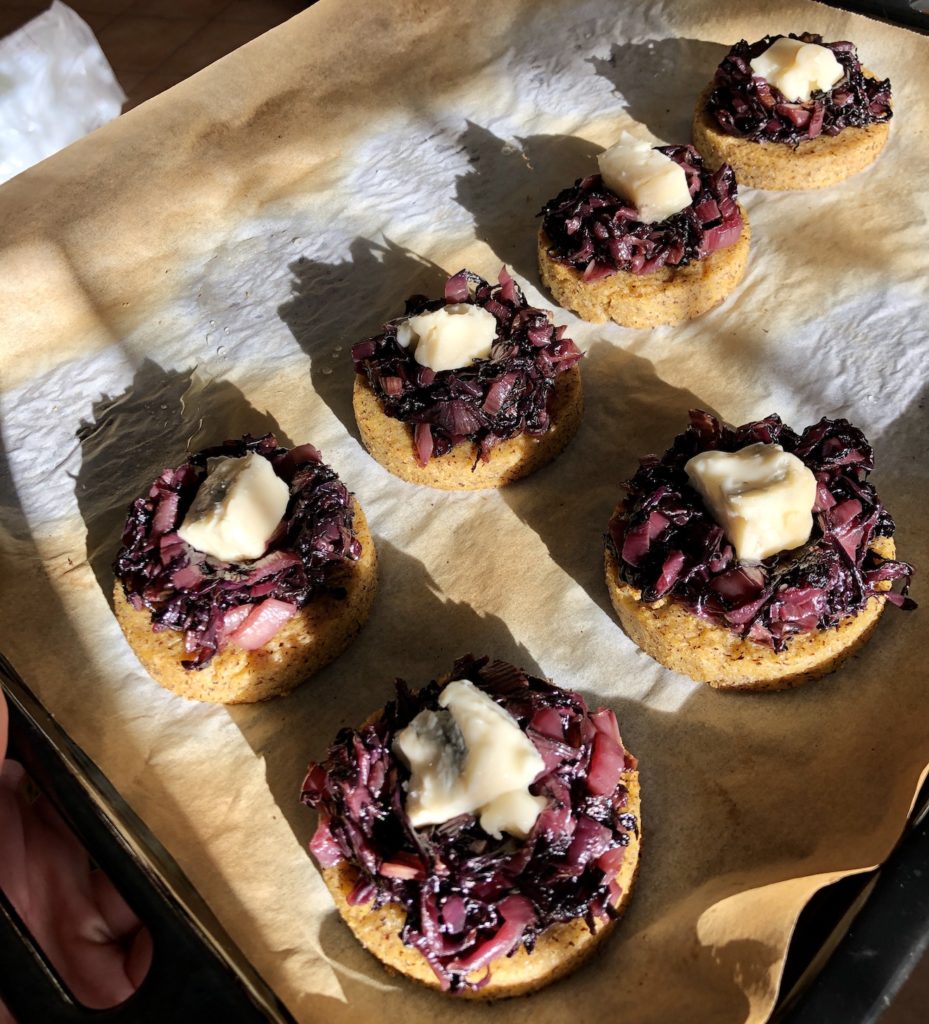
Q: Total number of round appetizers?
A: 6